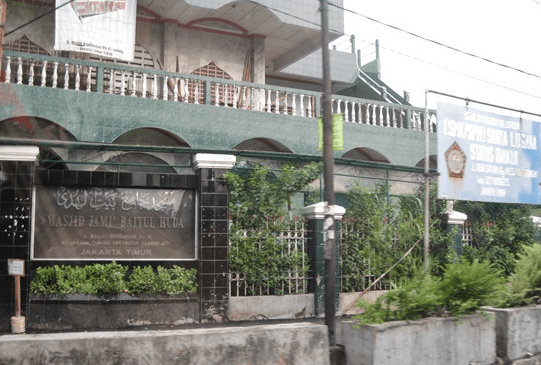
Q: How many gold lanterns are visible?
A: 0